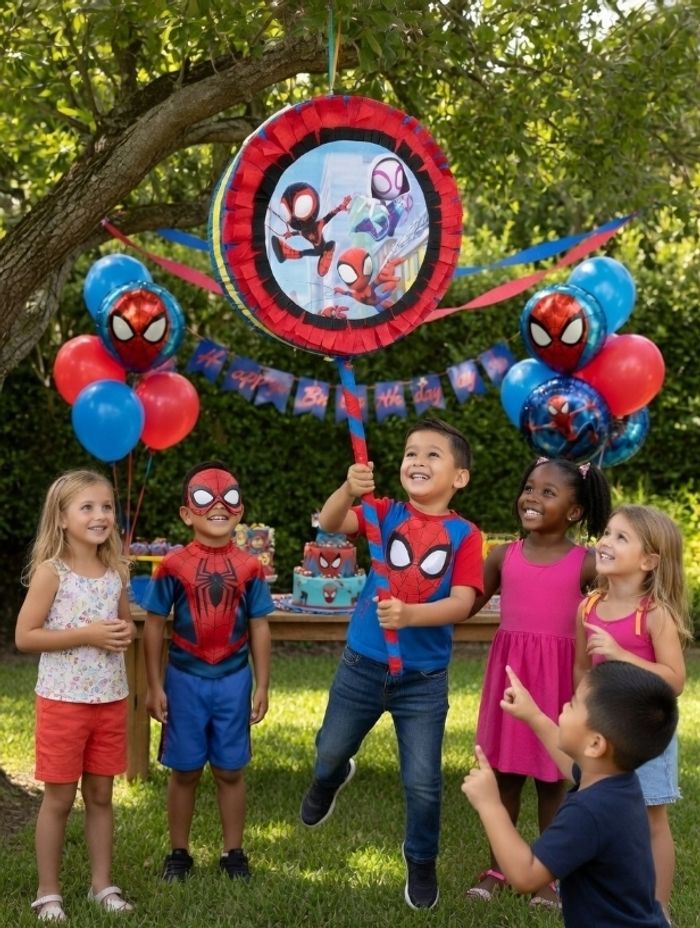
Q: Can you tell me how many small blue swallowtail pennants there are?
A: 9